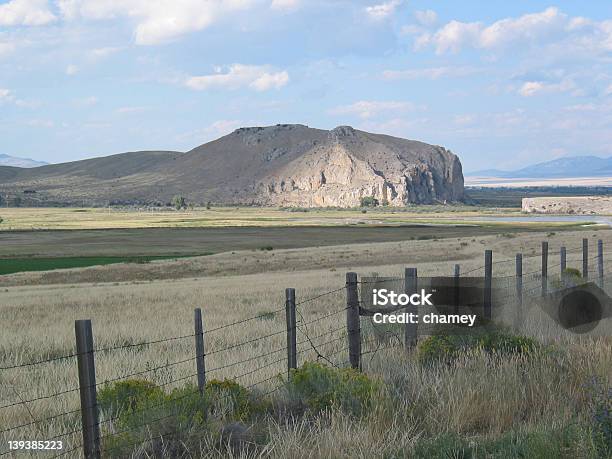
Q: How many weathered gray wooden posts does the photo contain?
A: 12